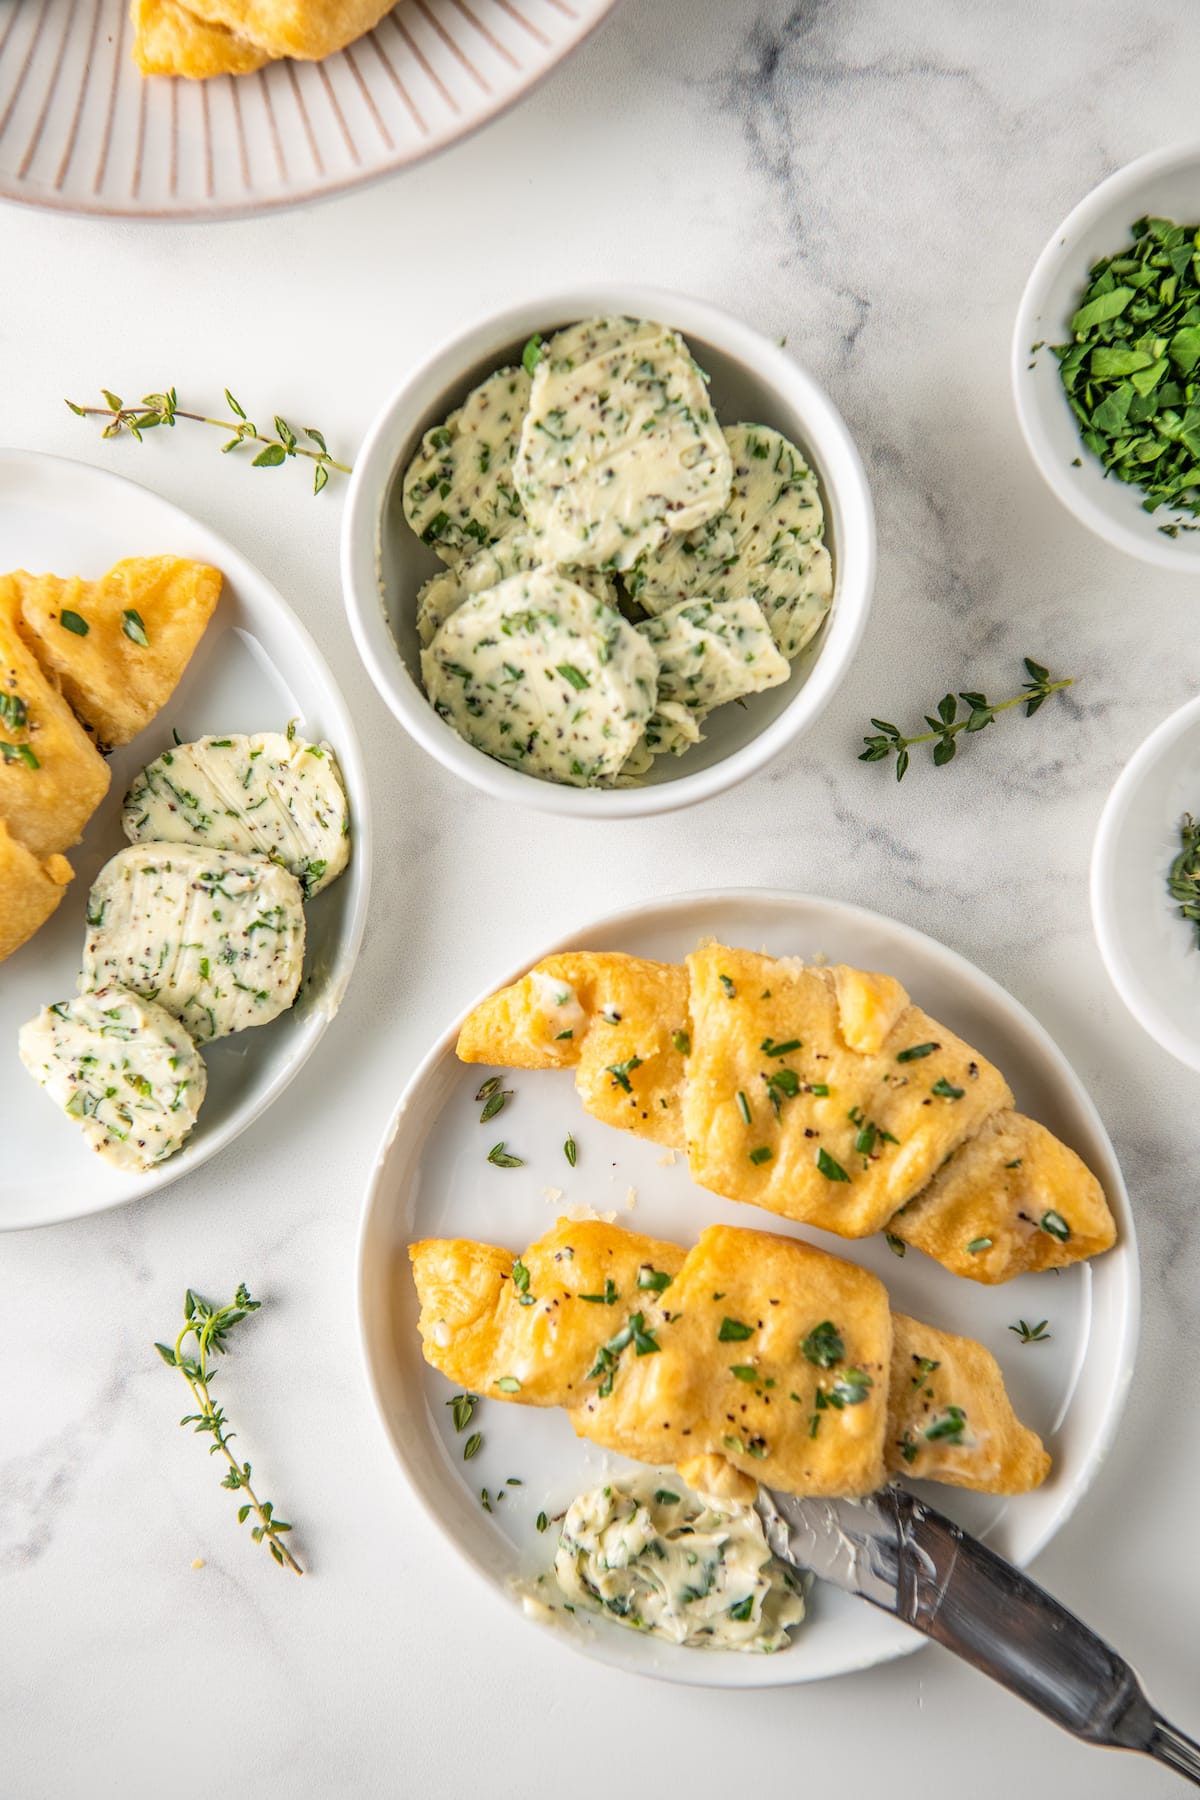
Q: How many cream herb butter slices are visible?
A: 9